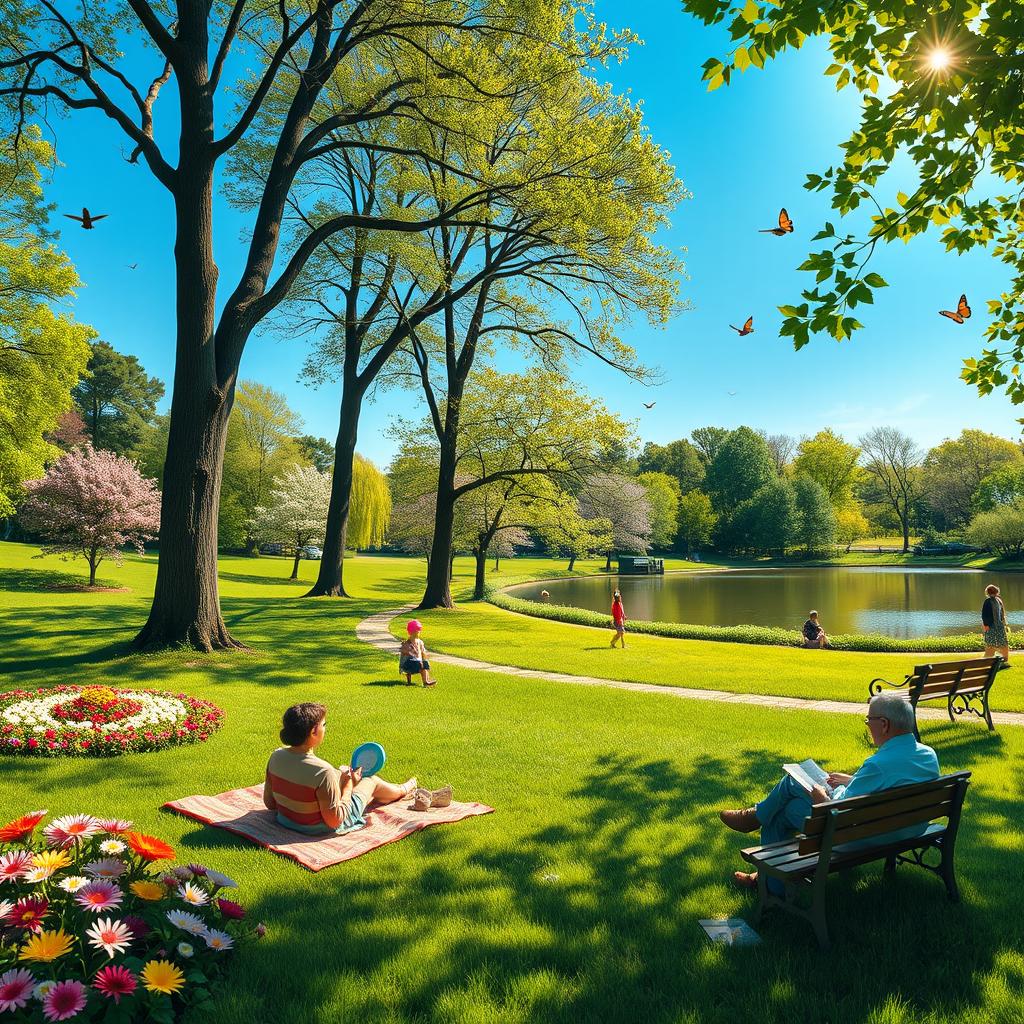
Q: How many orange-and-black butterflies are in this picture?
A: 3